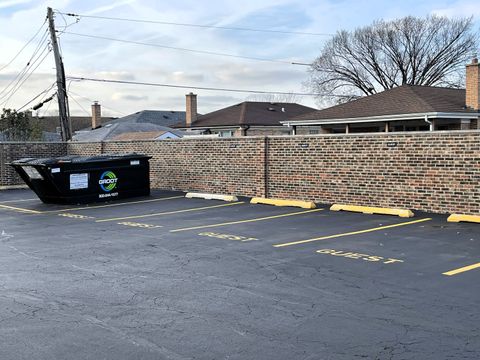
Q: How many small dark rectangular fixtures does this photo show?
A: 3